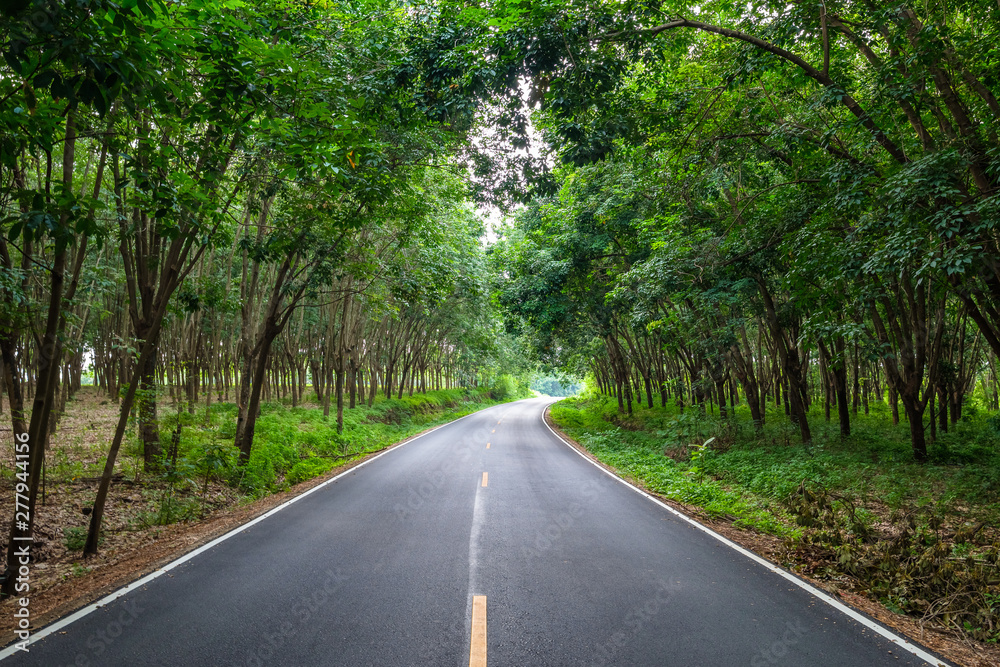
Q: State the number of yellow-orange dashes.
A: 5